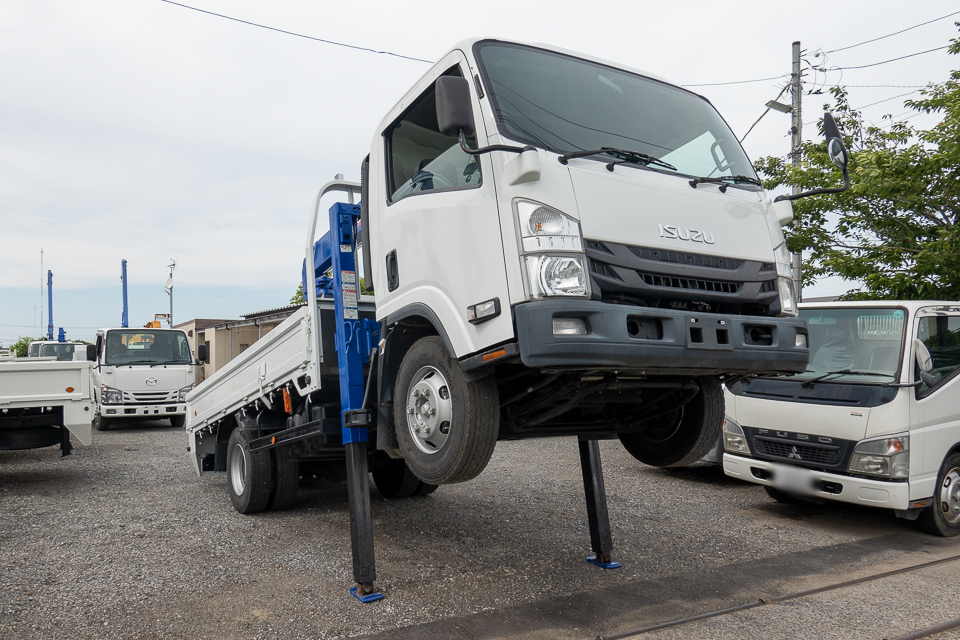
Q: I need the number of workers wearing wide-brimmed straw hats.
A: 0